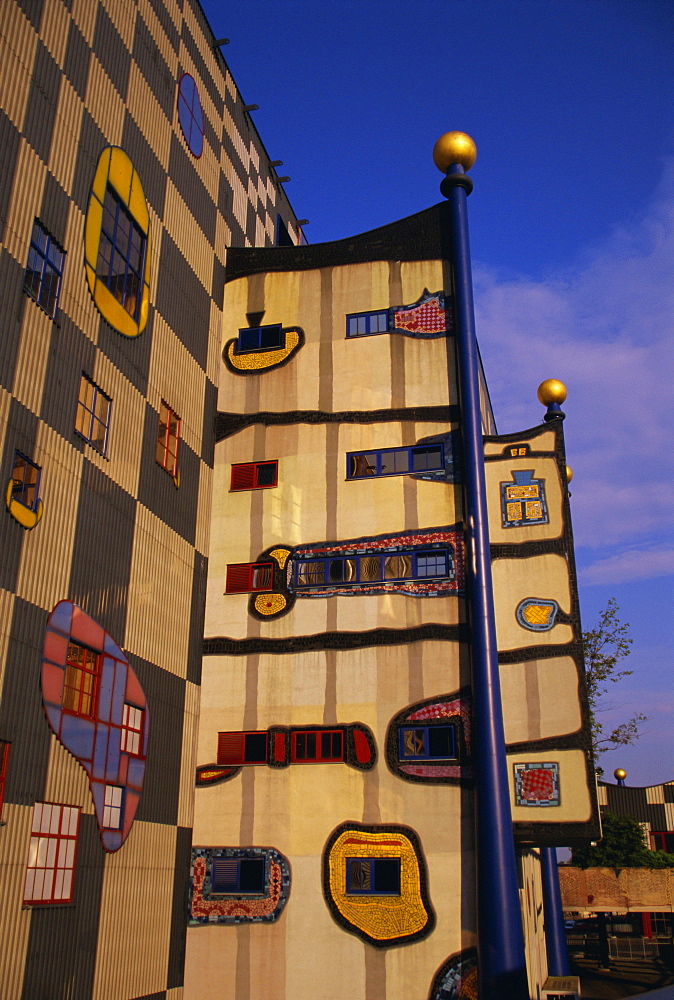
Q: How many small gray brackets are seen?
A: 5